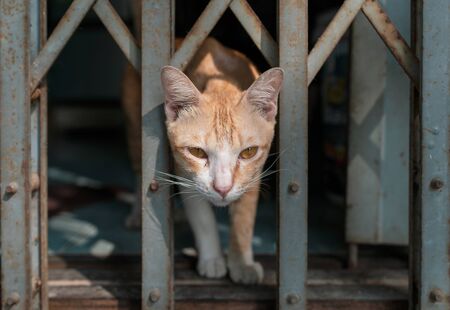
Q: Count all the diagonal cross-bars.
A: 6